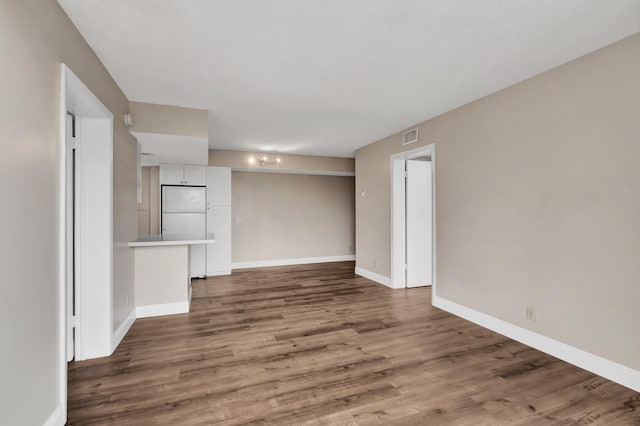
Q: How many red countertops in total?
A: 0